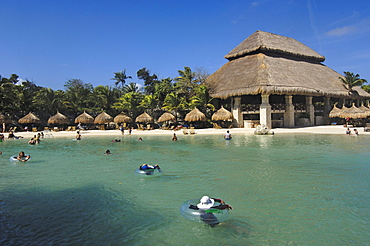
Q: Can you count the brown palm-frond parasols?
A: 15